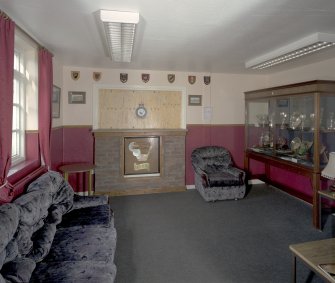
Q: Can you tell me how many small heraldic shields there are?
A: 7